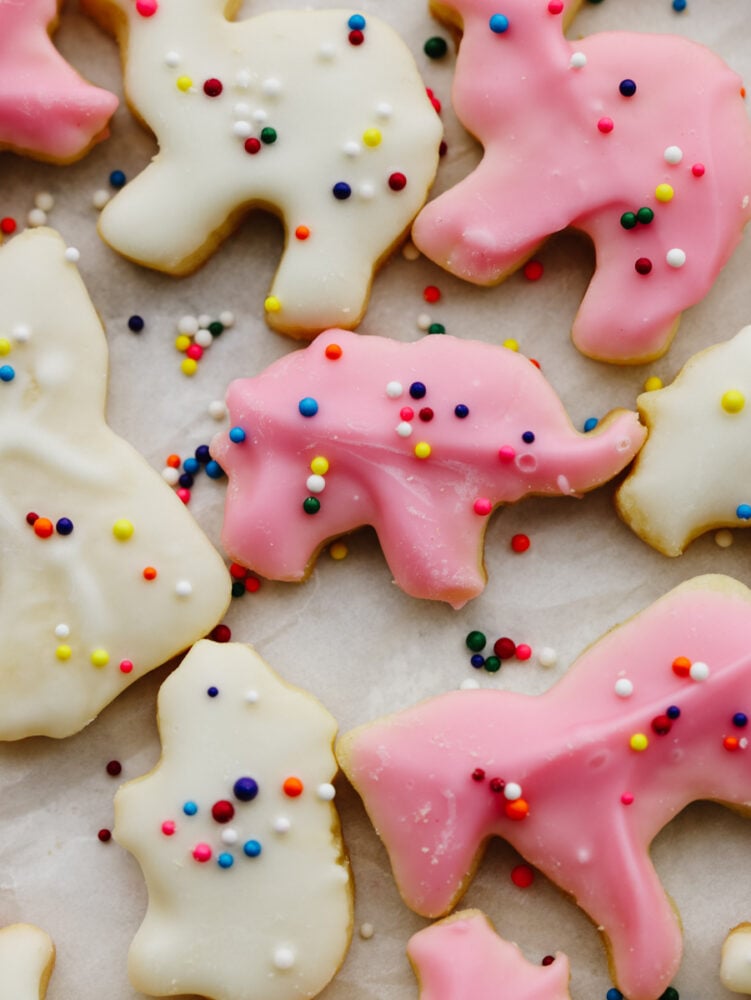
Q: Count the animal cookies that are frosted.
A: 11